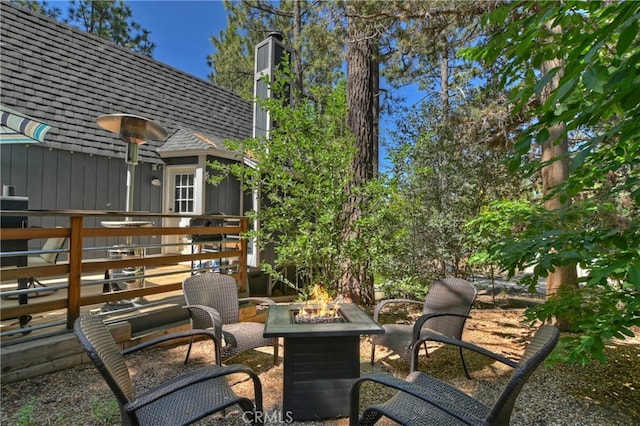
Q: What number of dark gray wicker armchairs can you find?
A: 4